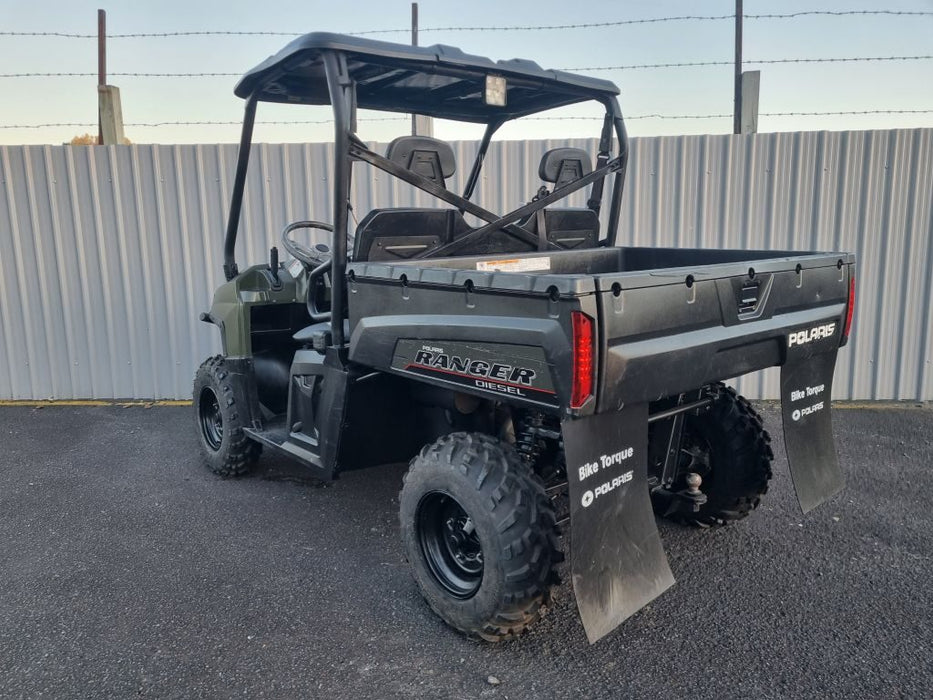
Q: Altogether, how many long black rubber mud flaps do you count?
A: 2